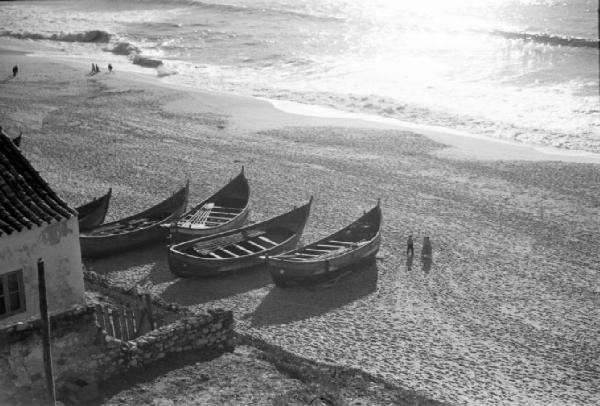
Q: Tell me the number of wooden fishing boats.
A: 5